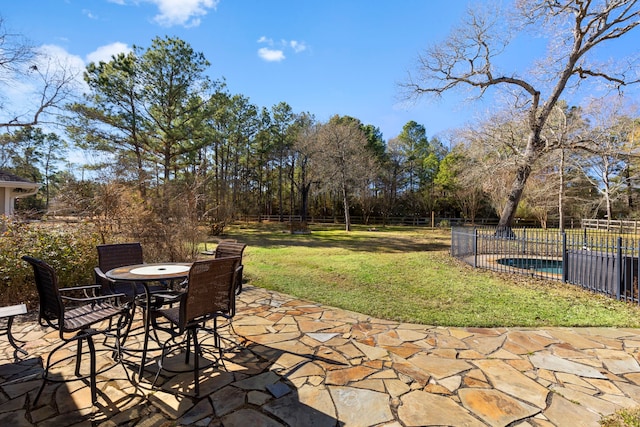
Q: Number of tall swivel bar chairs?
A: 4